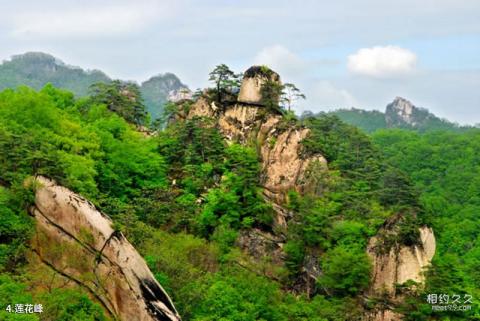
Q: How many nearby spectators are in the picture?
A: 0